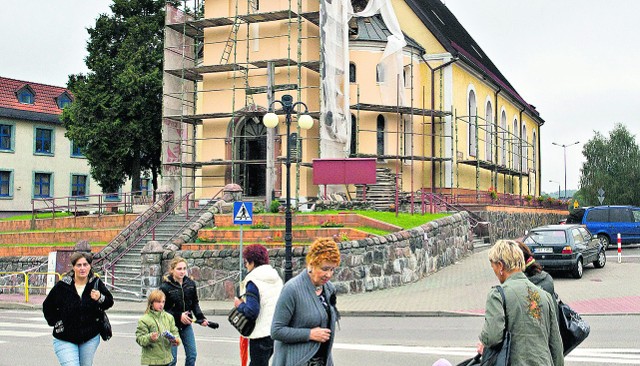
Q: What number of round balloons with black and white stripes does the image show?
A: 0